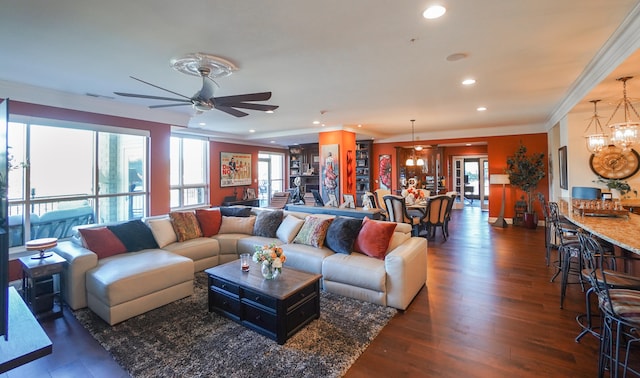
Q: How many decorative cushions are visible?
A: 12